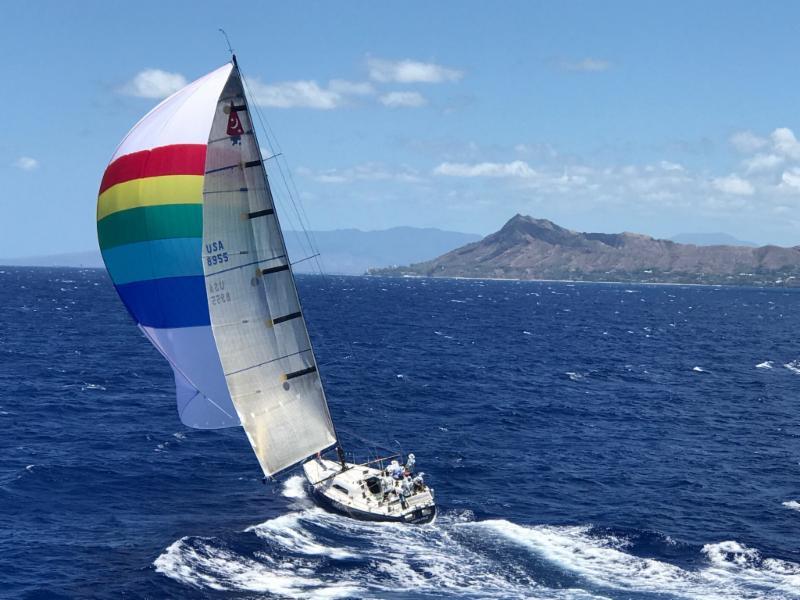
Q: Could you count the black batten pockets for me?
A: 6